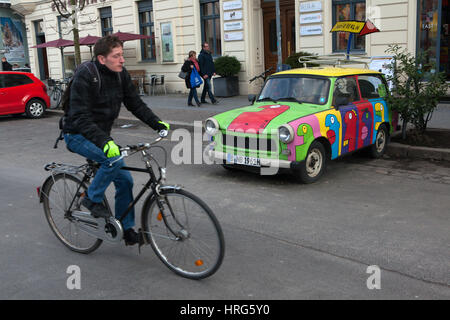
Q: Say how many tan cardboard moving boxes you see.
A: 0